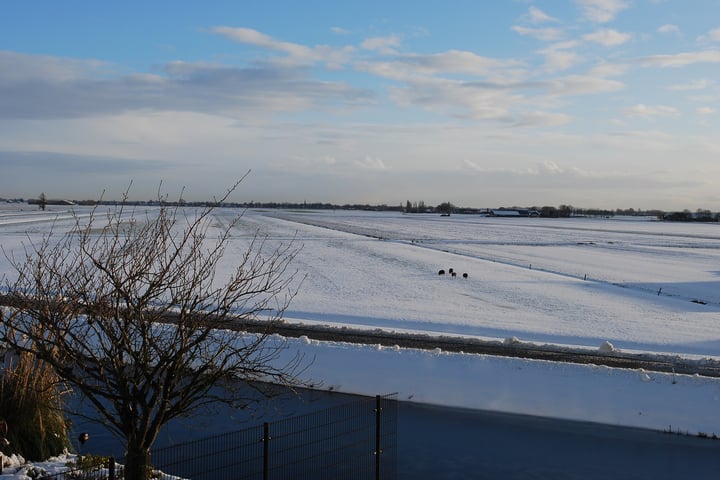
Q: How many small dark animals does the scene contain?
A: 4